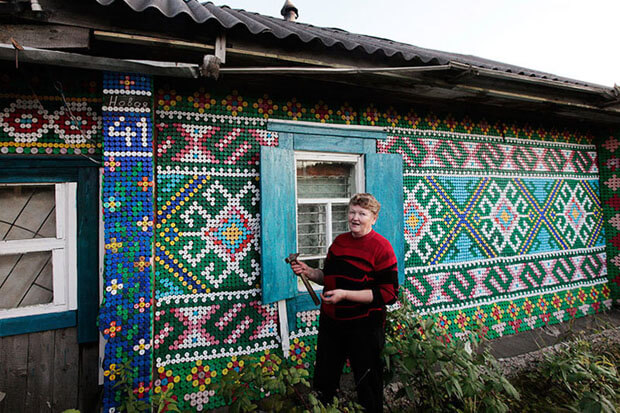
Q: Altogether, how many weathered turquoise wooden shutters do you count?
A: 2